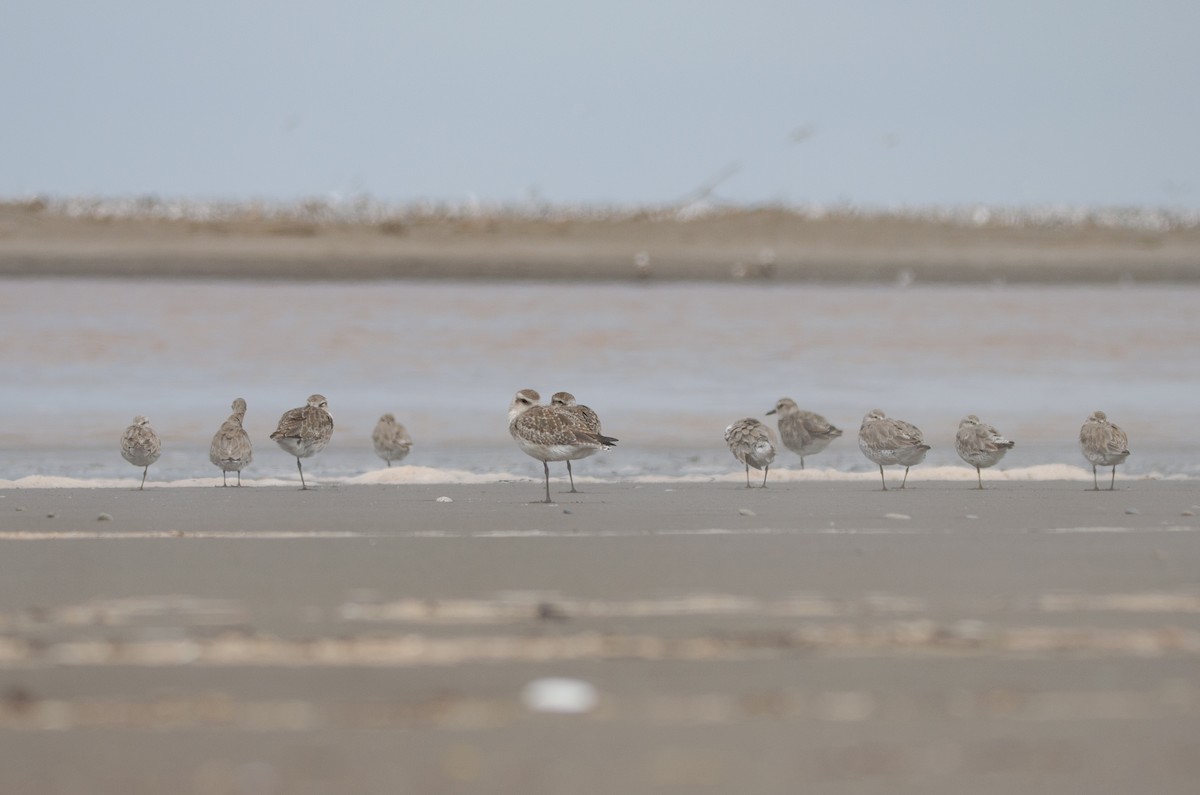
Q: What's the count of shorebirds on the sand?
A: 11